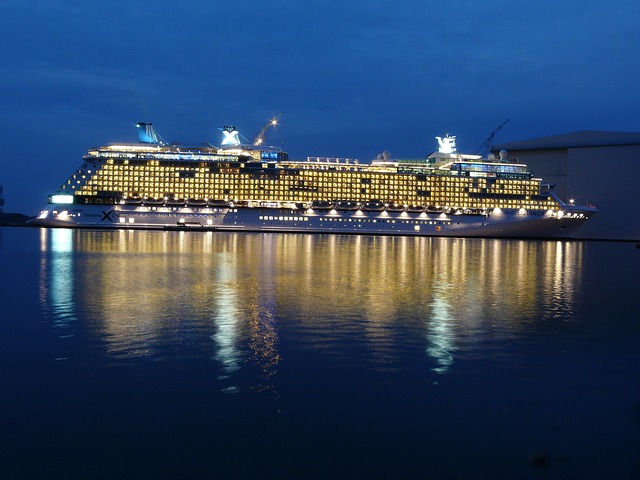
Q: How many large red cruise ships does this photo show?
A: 0